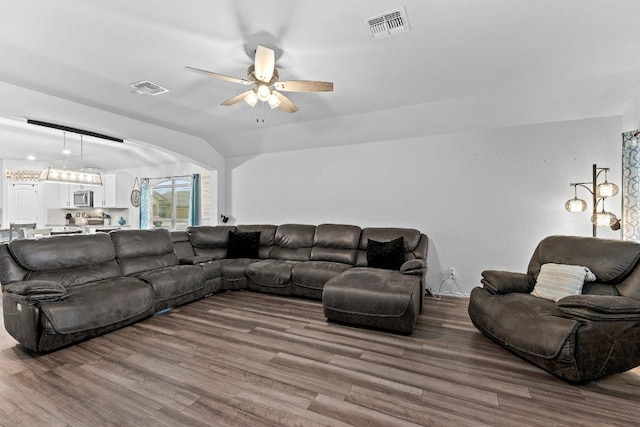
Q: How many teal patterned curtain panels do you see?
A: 2